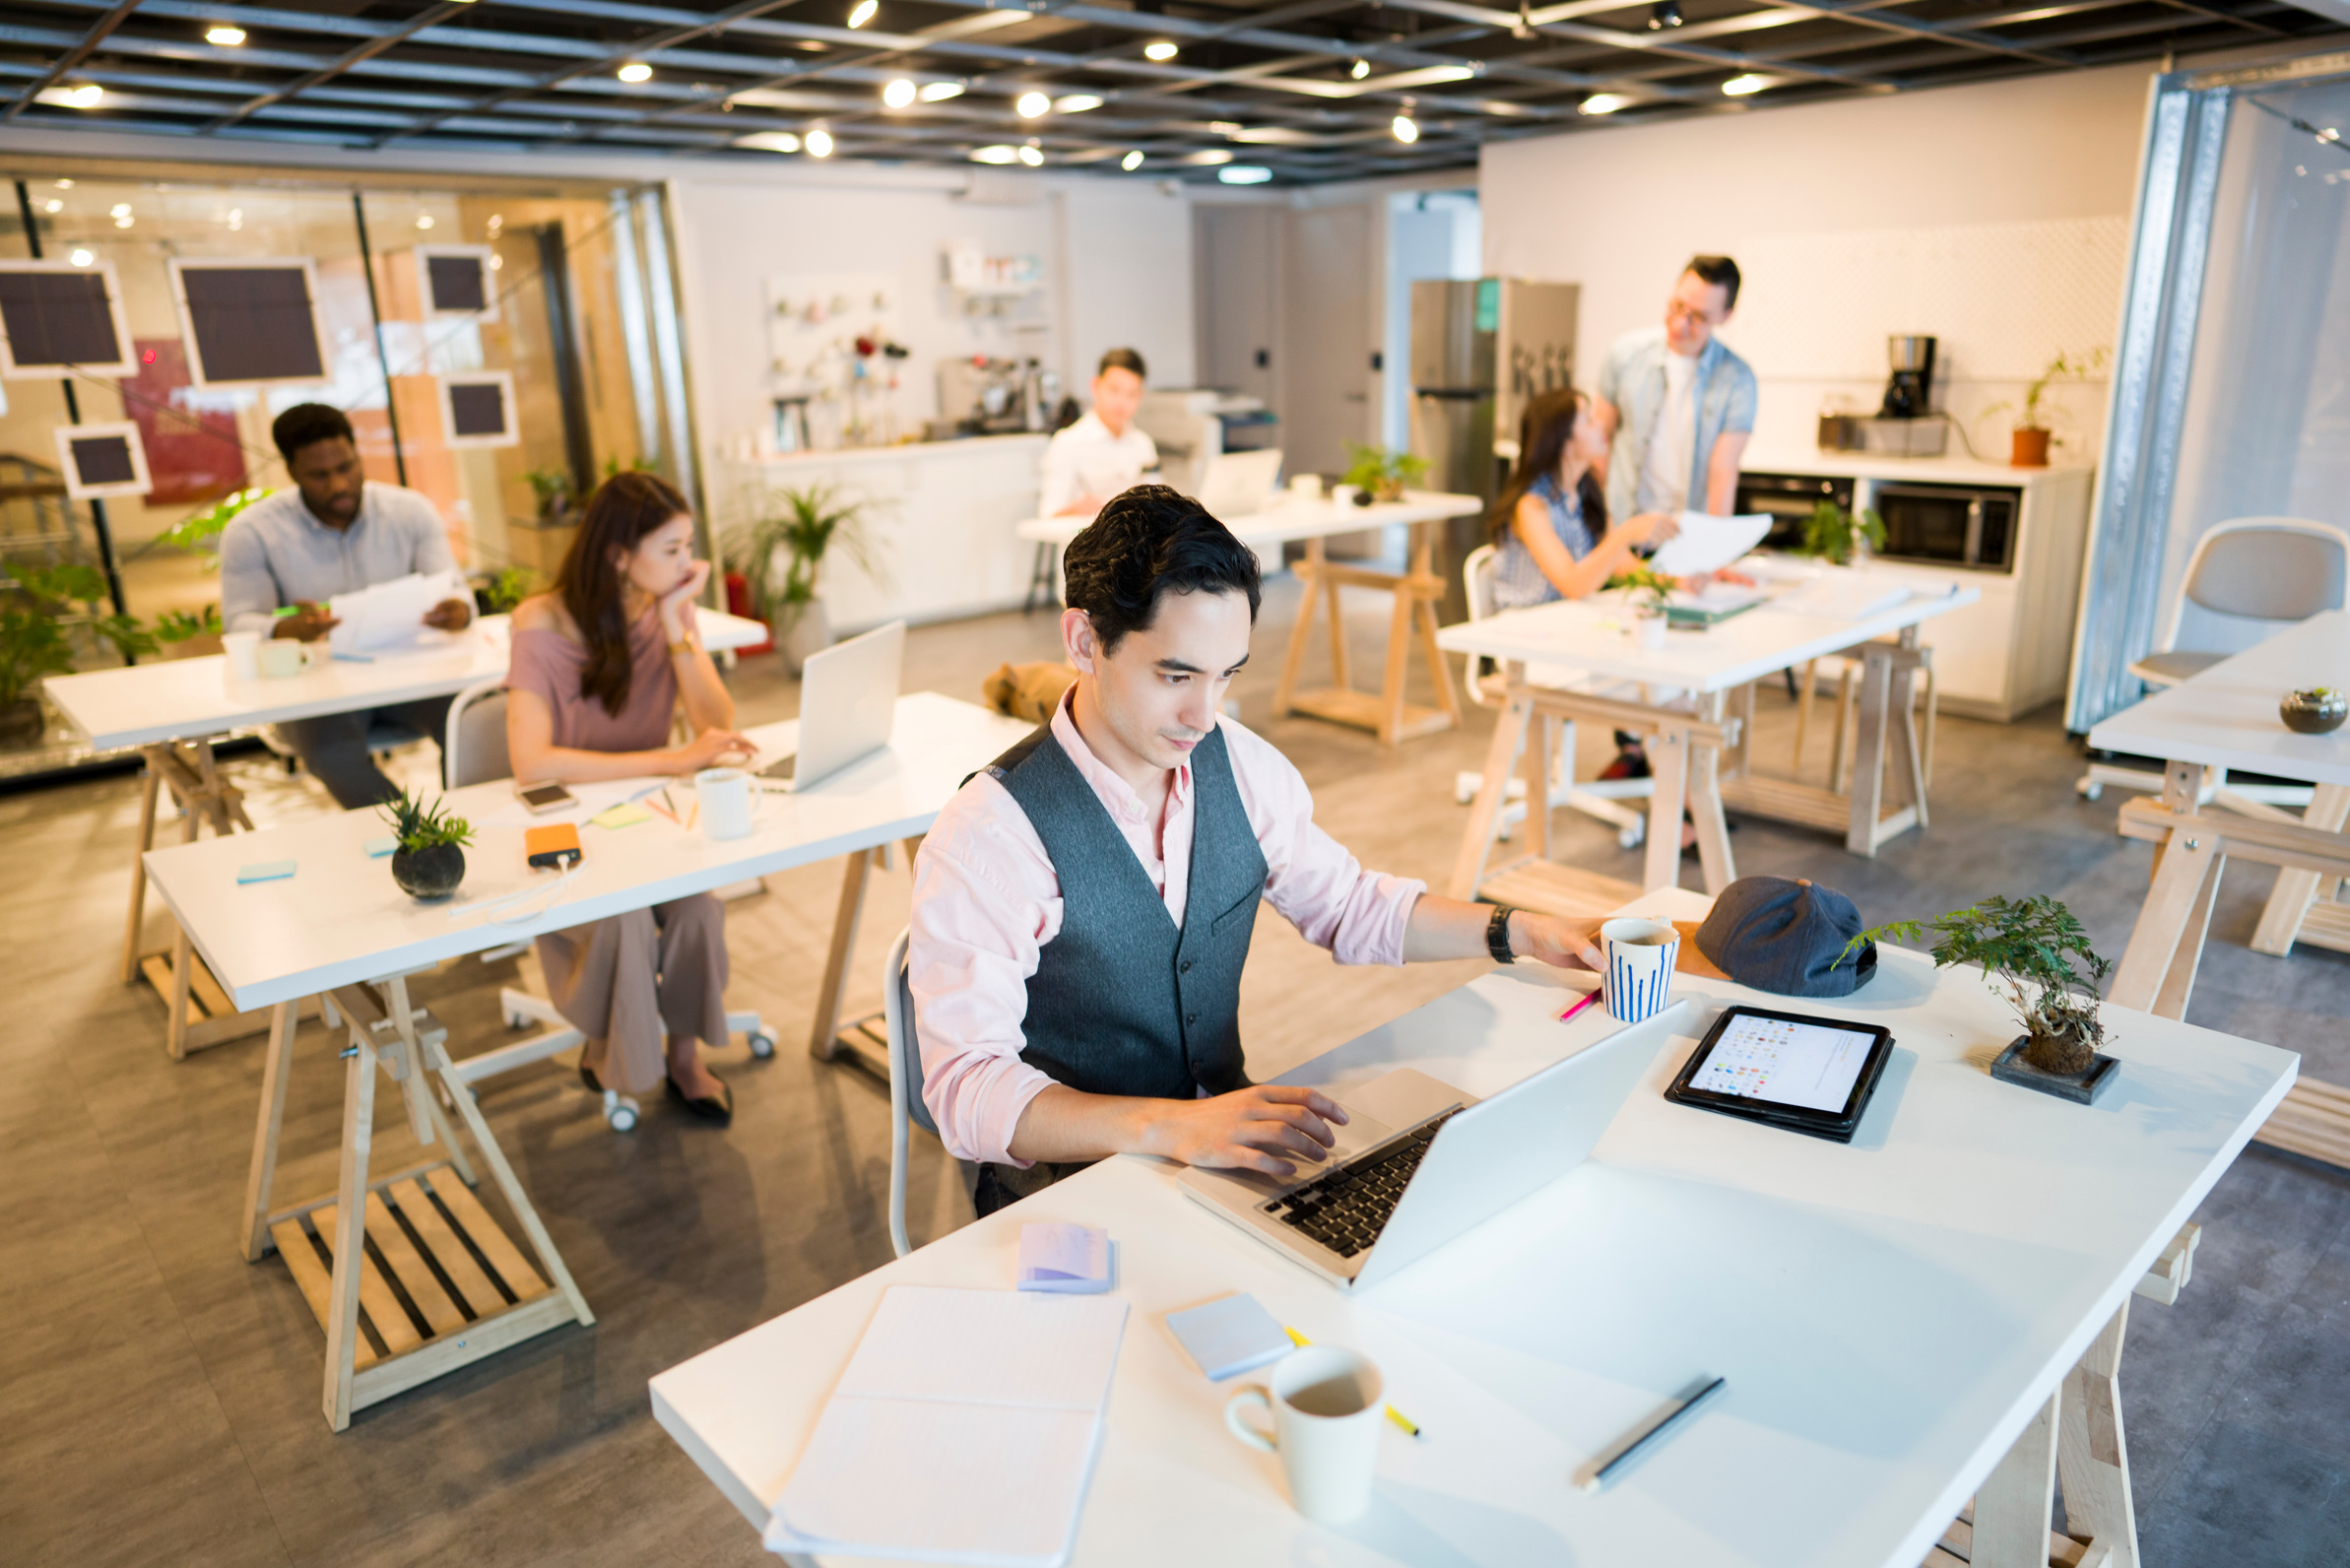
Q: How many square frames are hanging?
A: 5